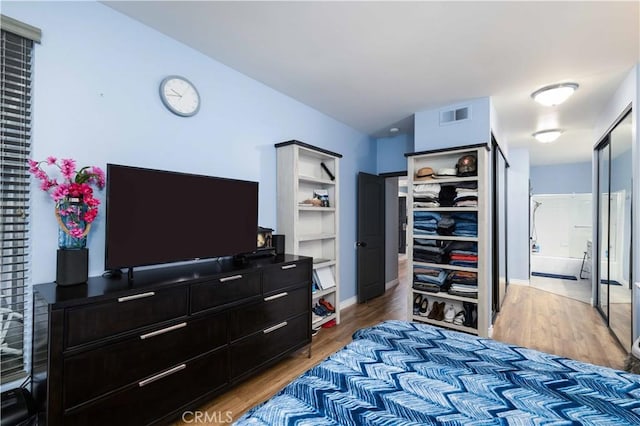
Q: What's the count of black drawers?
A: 7